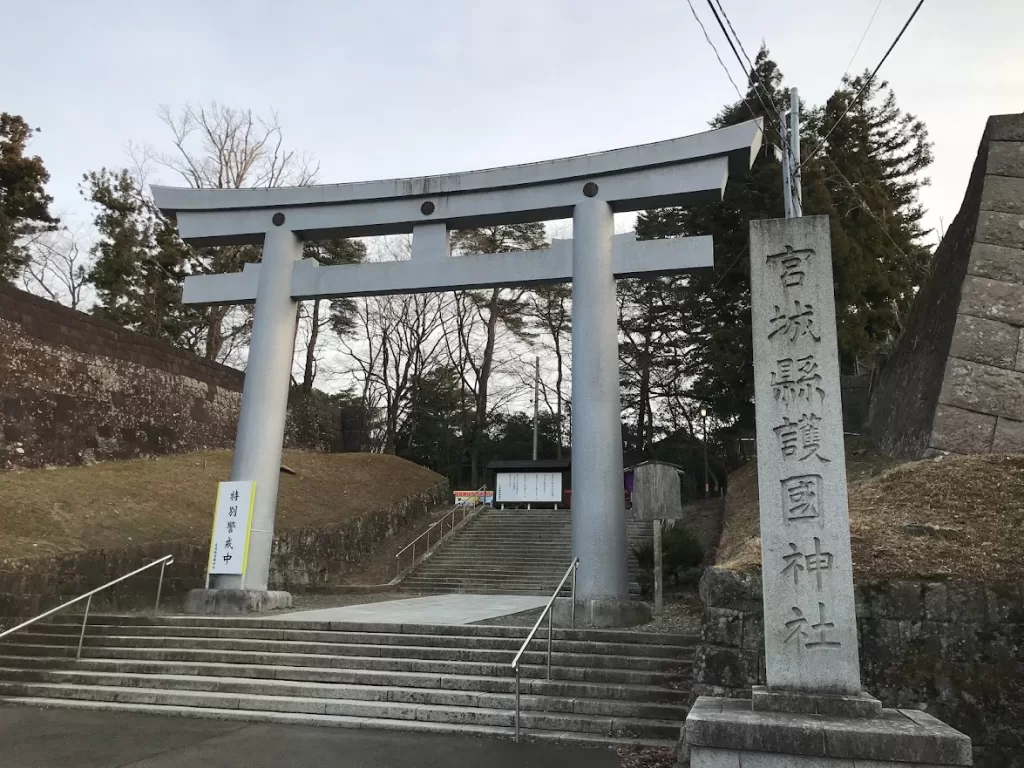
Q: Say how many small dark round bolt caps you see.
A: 3